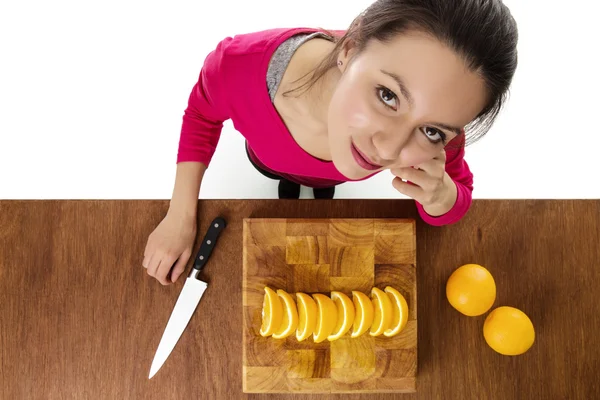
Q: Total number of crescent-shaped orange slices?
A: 8